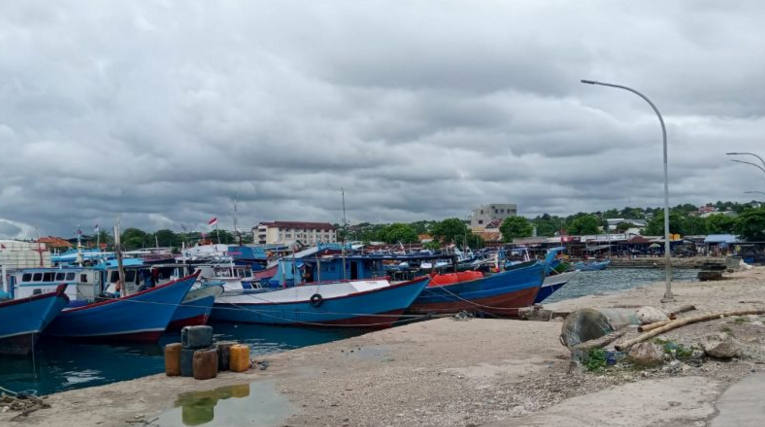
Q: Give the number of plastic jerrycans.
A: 6